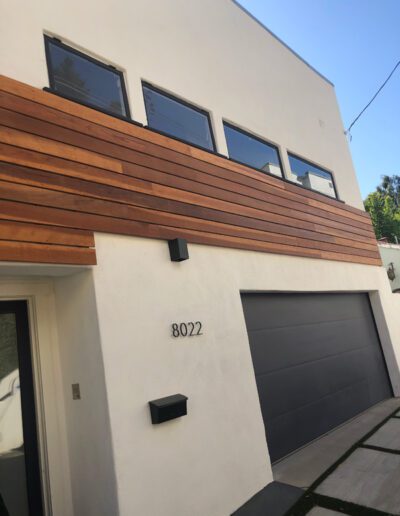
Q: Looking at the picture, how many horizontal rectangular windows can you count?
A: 4